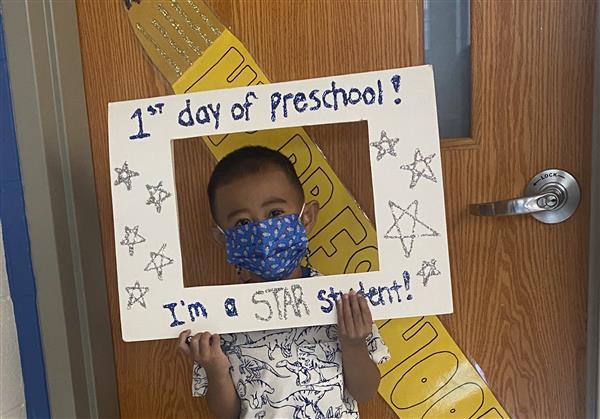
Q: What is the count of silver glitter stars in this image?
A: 9